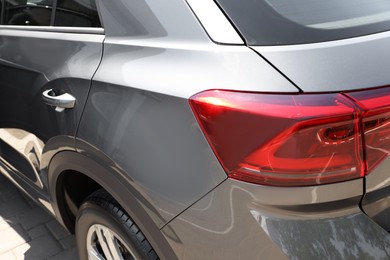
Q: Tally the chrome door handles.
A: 1